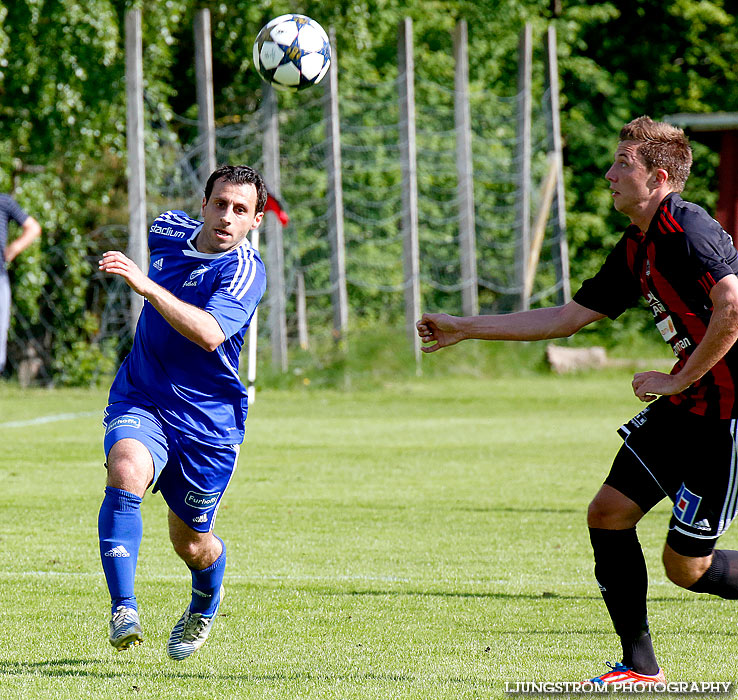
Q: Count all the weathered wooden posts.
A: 8